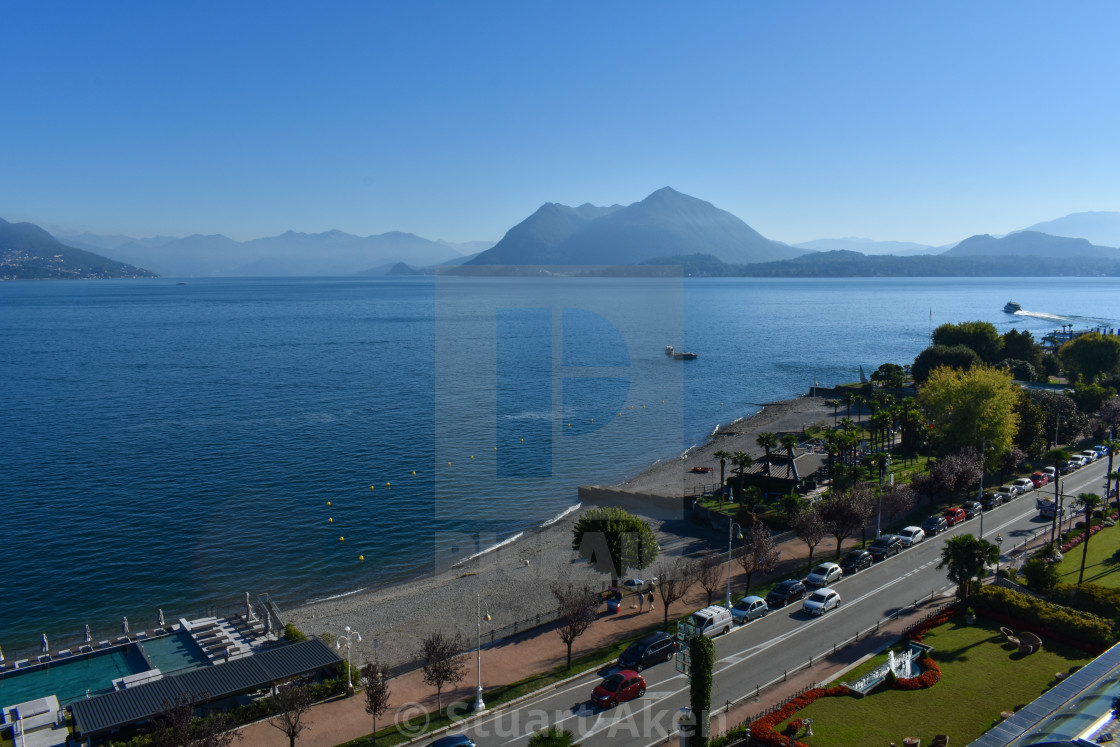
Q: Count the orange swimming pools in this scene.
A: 0